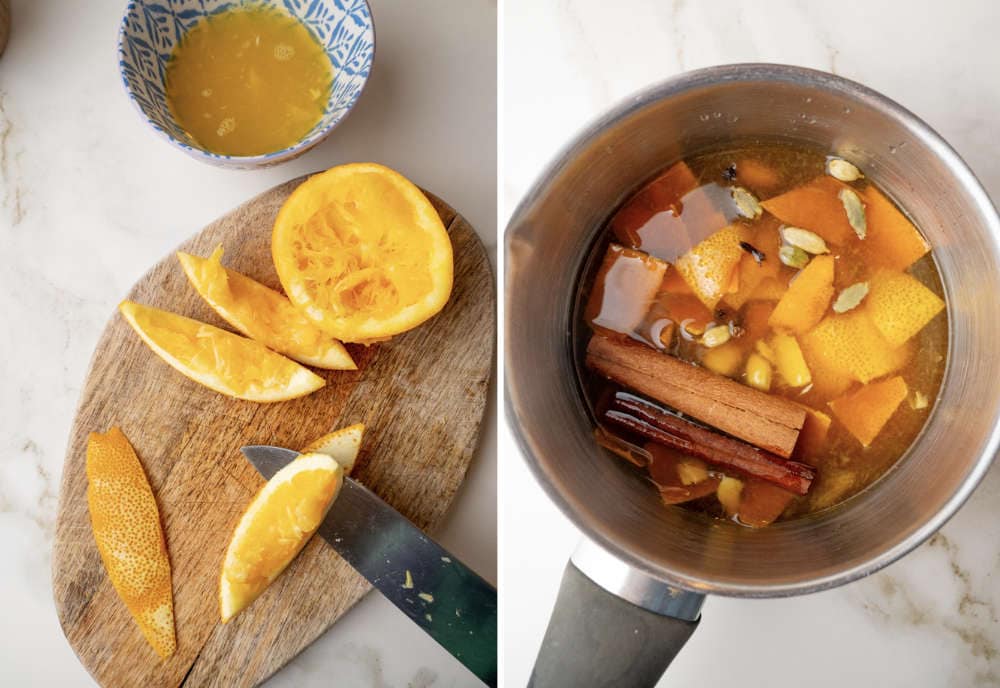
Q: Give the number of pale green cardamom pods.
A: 7